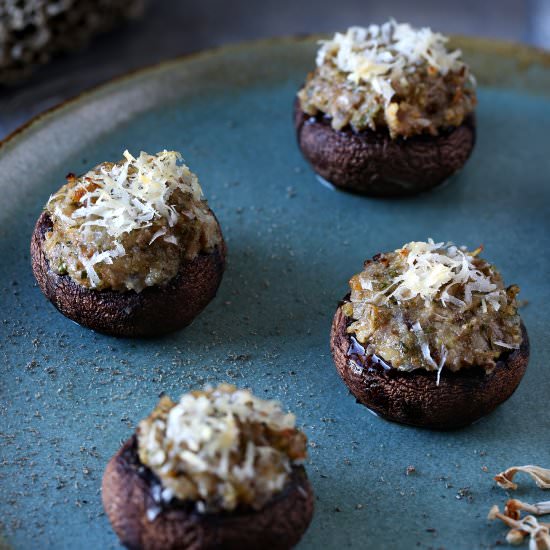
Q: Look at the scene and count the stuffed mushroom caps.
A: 4